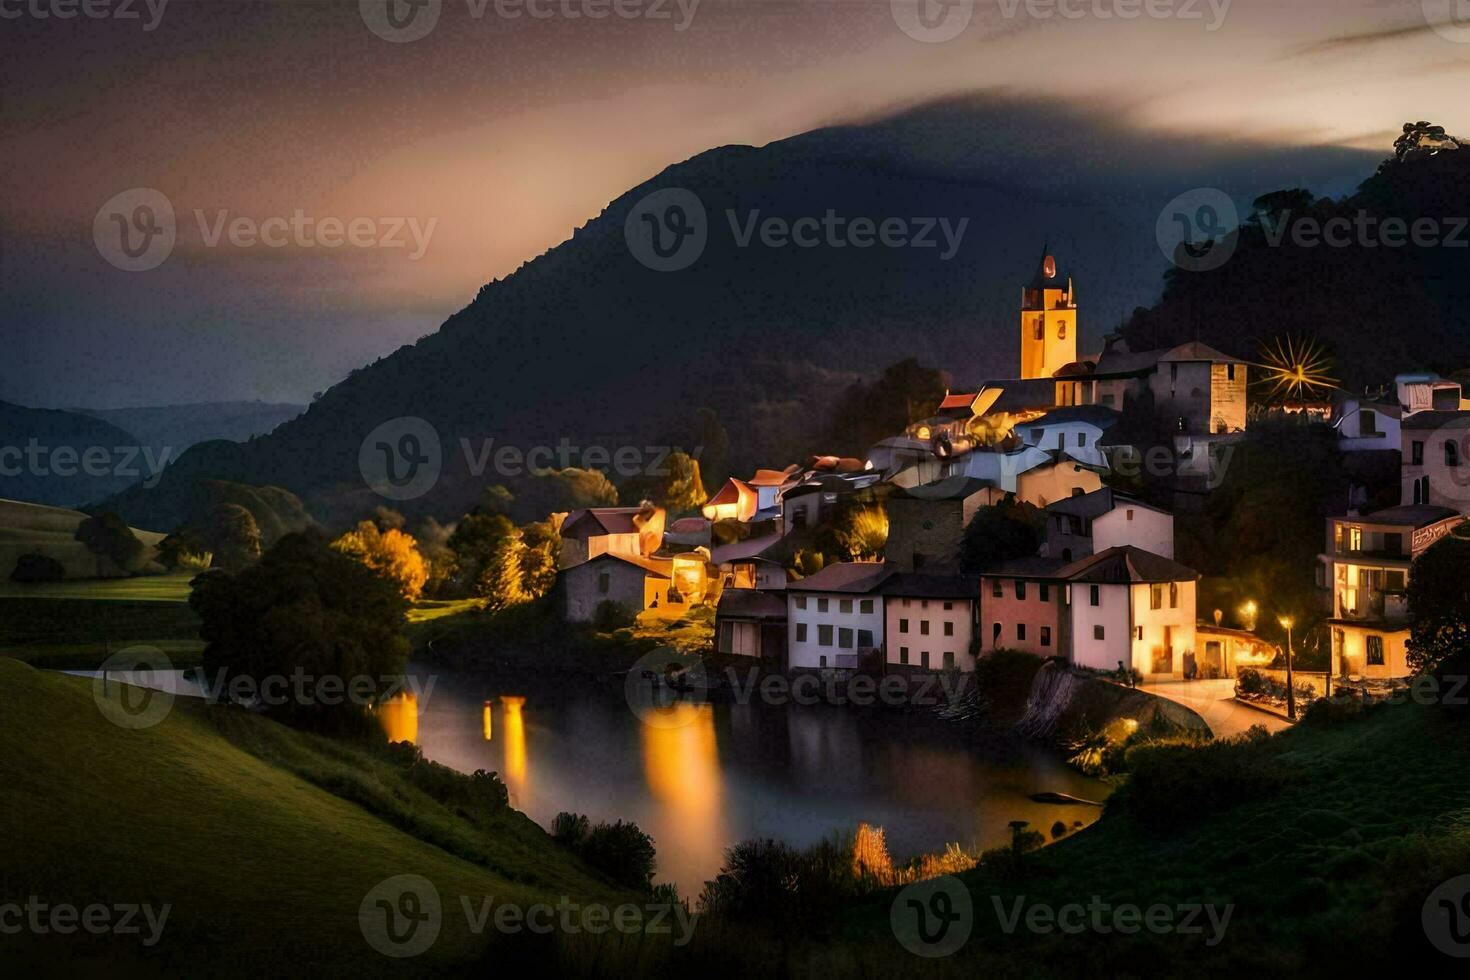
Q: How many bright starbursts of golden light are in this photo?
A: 1